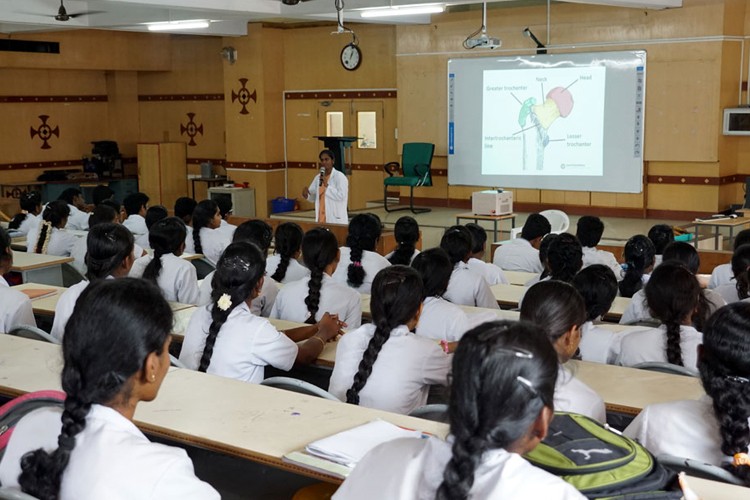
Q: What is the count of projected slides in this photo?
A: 1